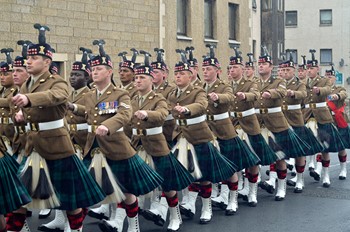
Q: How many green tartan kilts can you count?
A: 11